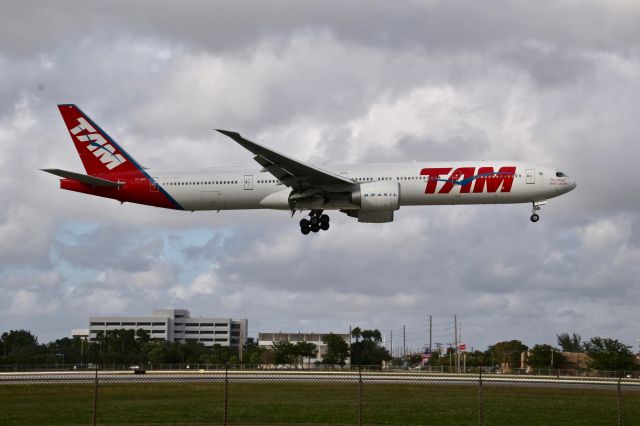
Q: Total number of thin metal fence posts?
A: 5